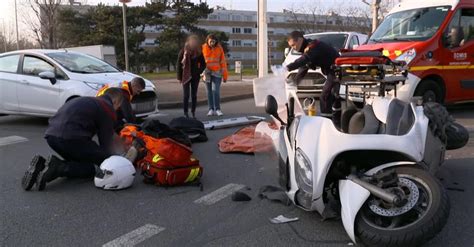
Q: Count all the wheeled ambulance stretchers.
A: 1